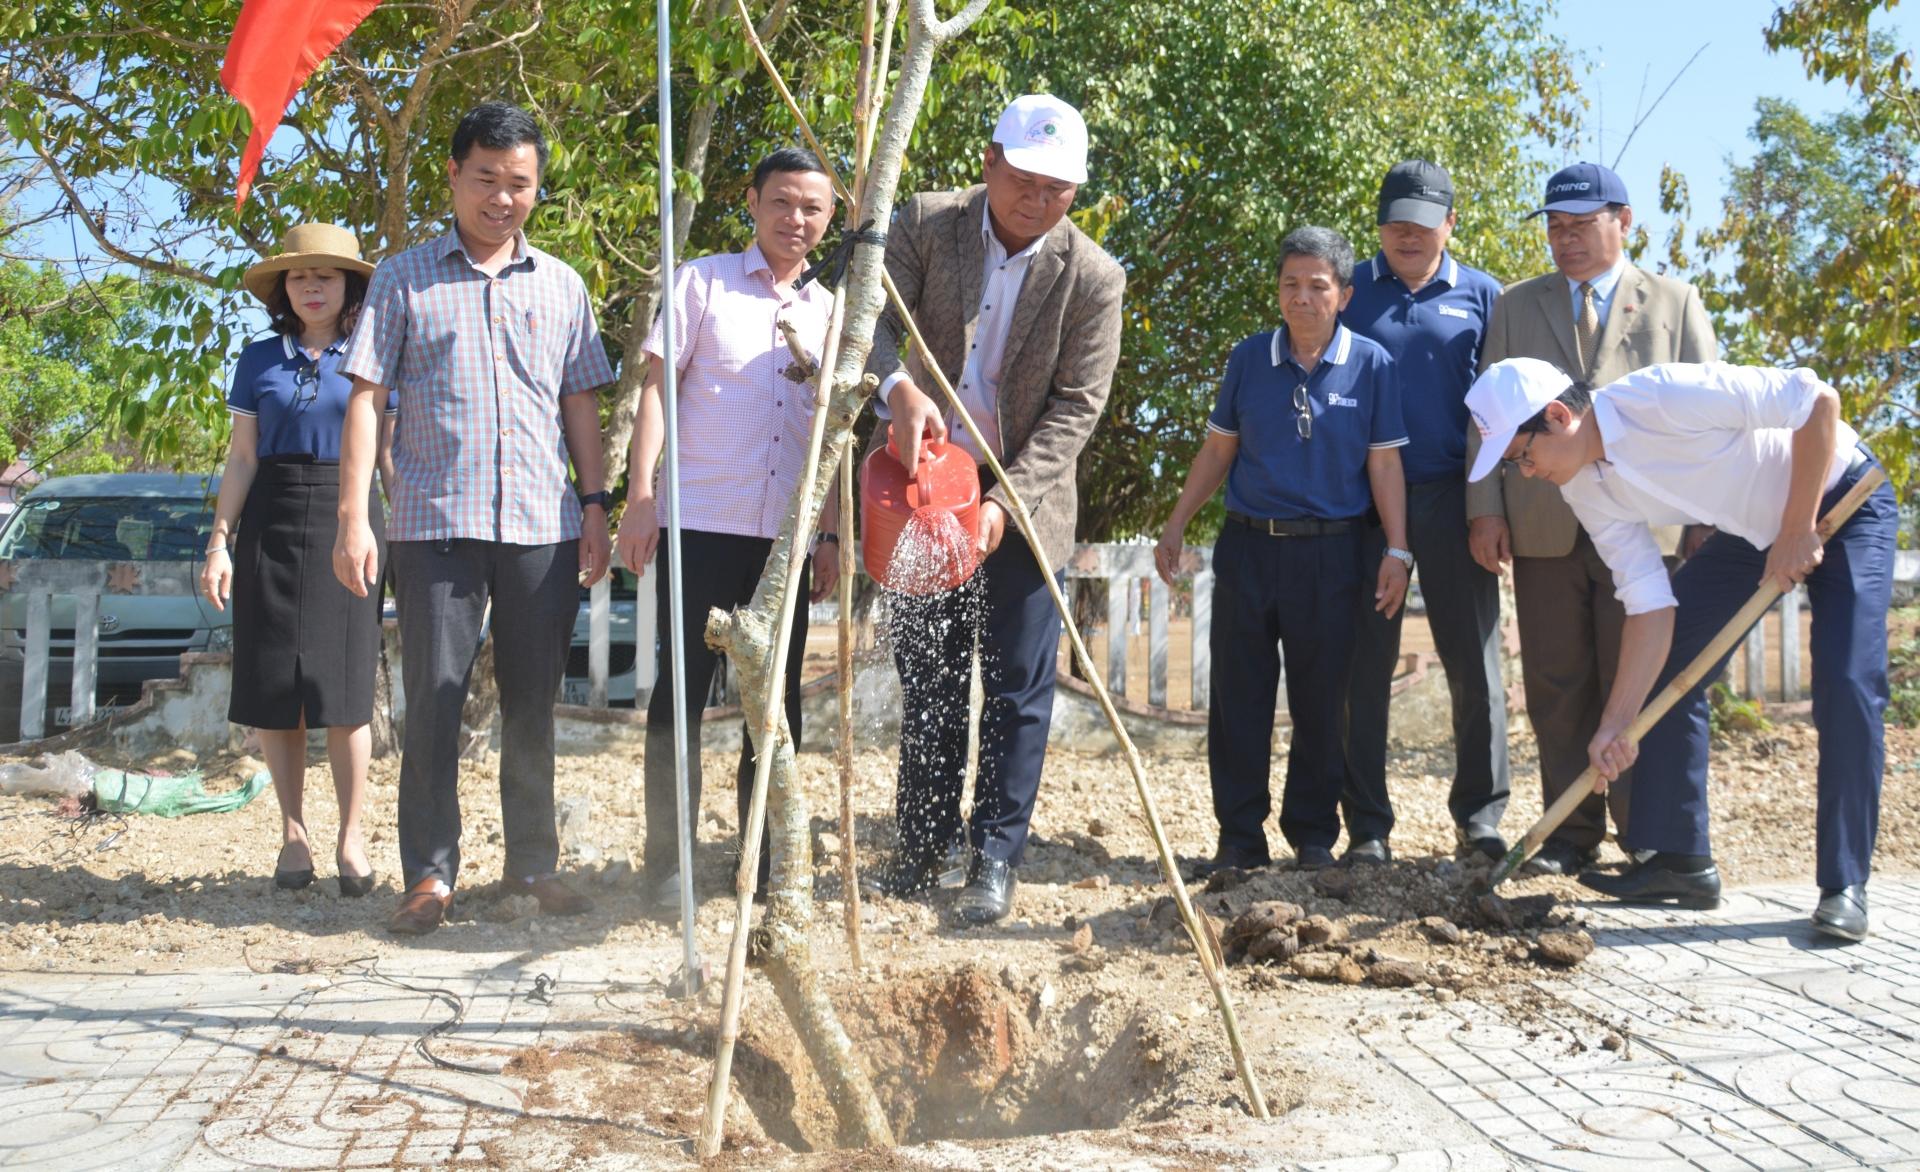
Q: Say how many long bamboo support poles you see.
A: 3